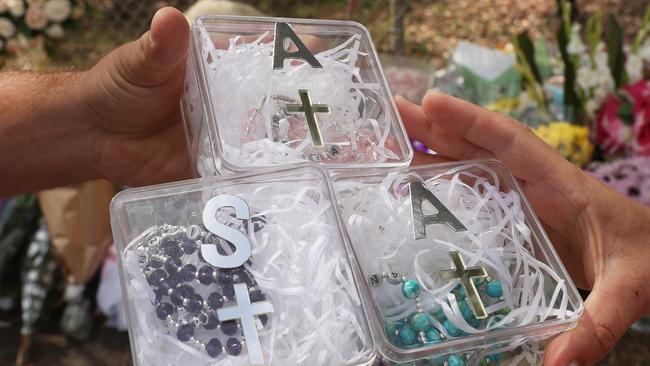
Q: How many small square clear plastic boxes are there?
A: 3